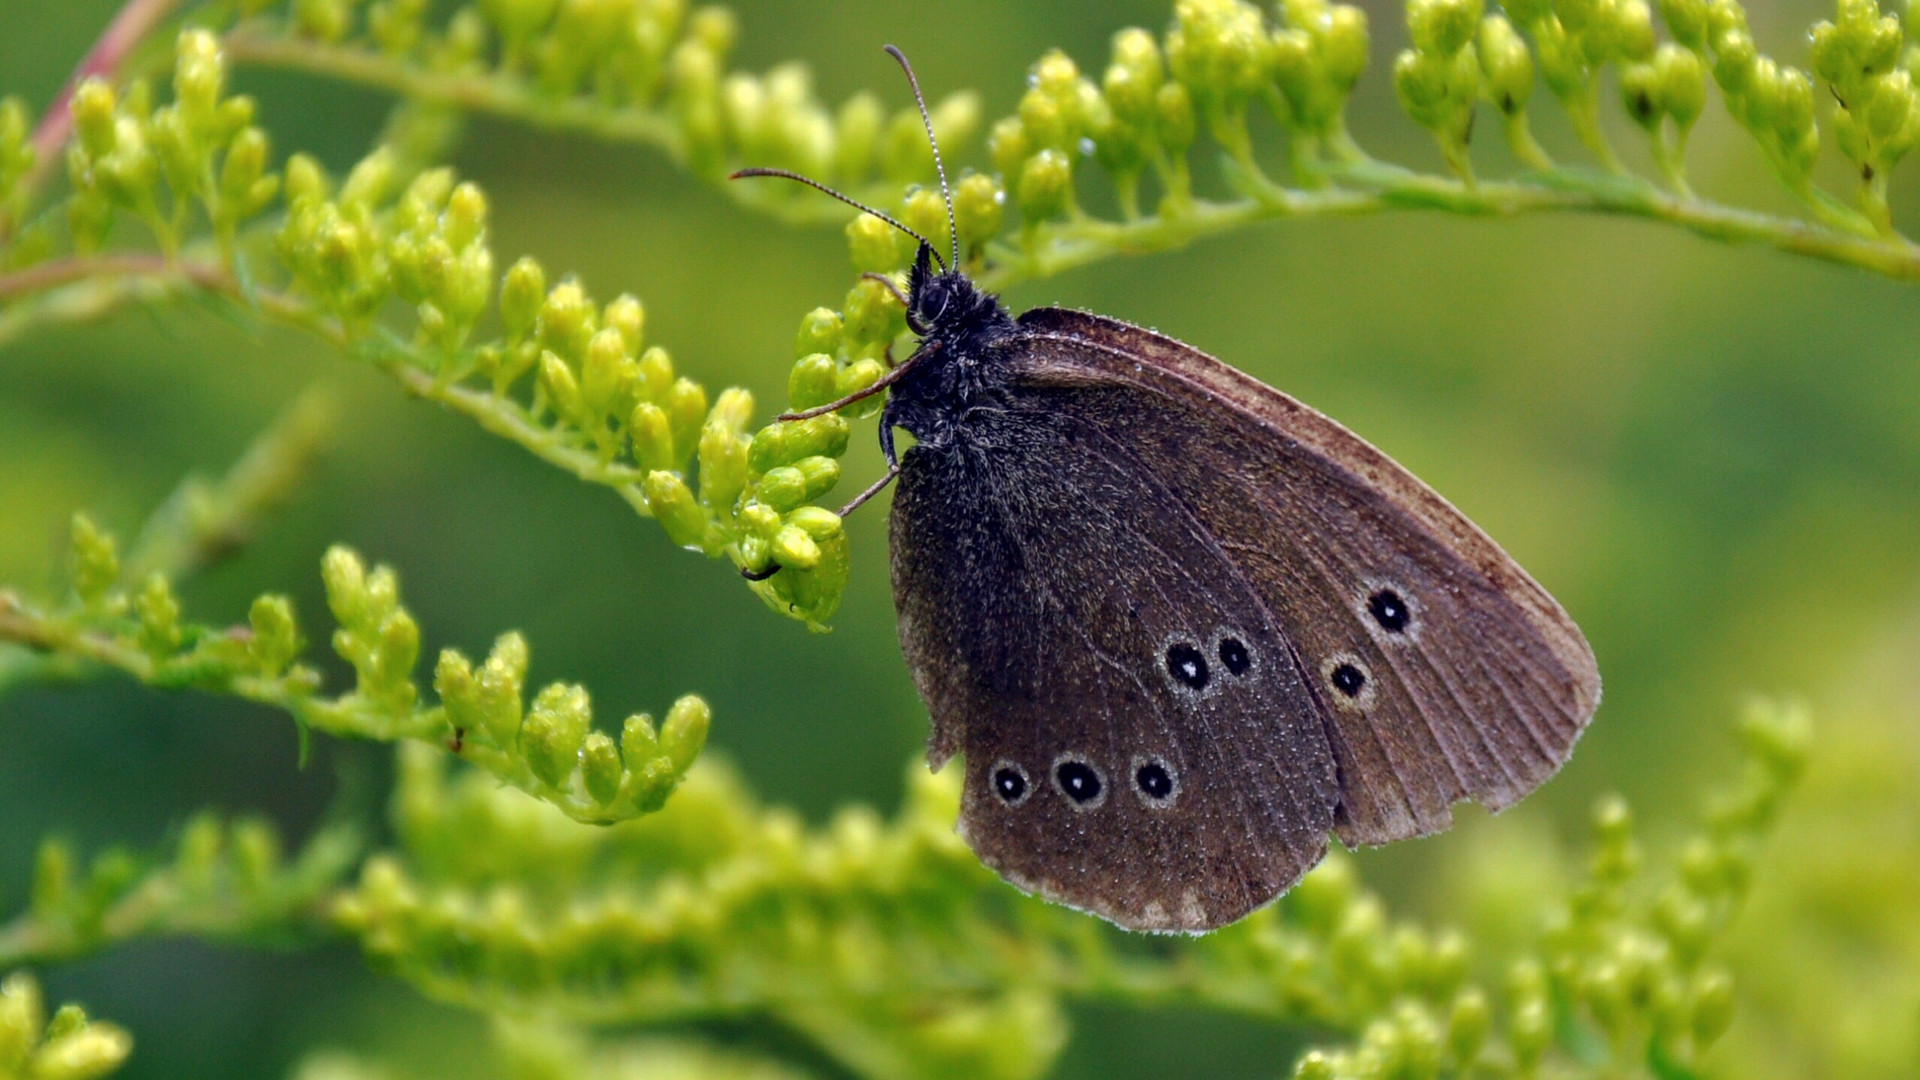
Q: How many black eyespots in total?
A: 7